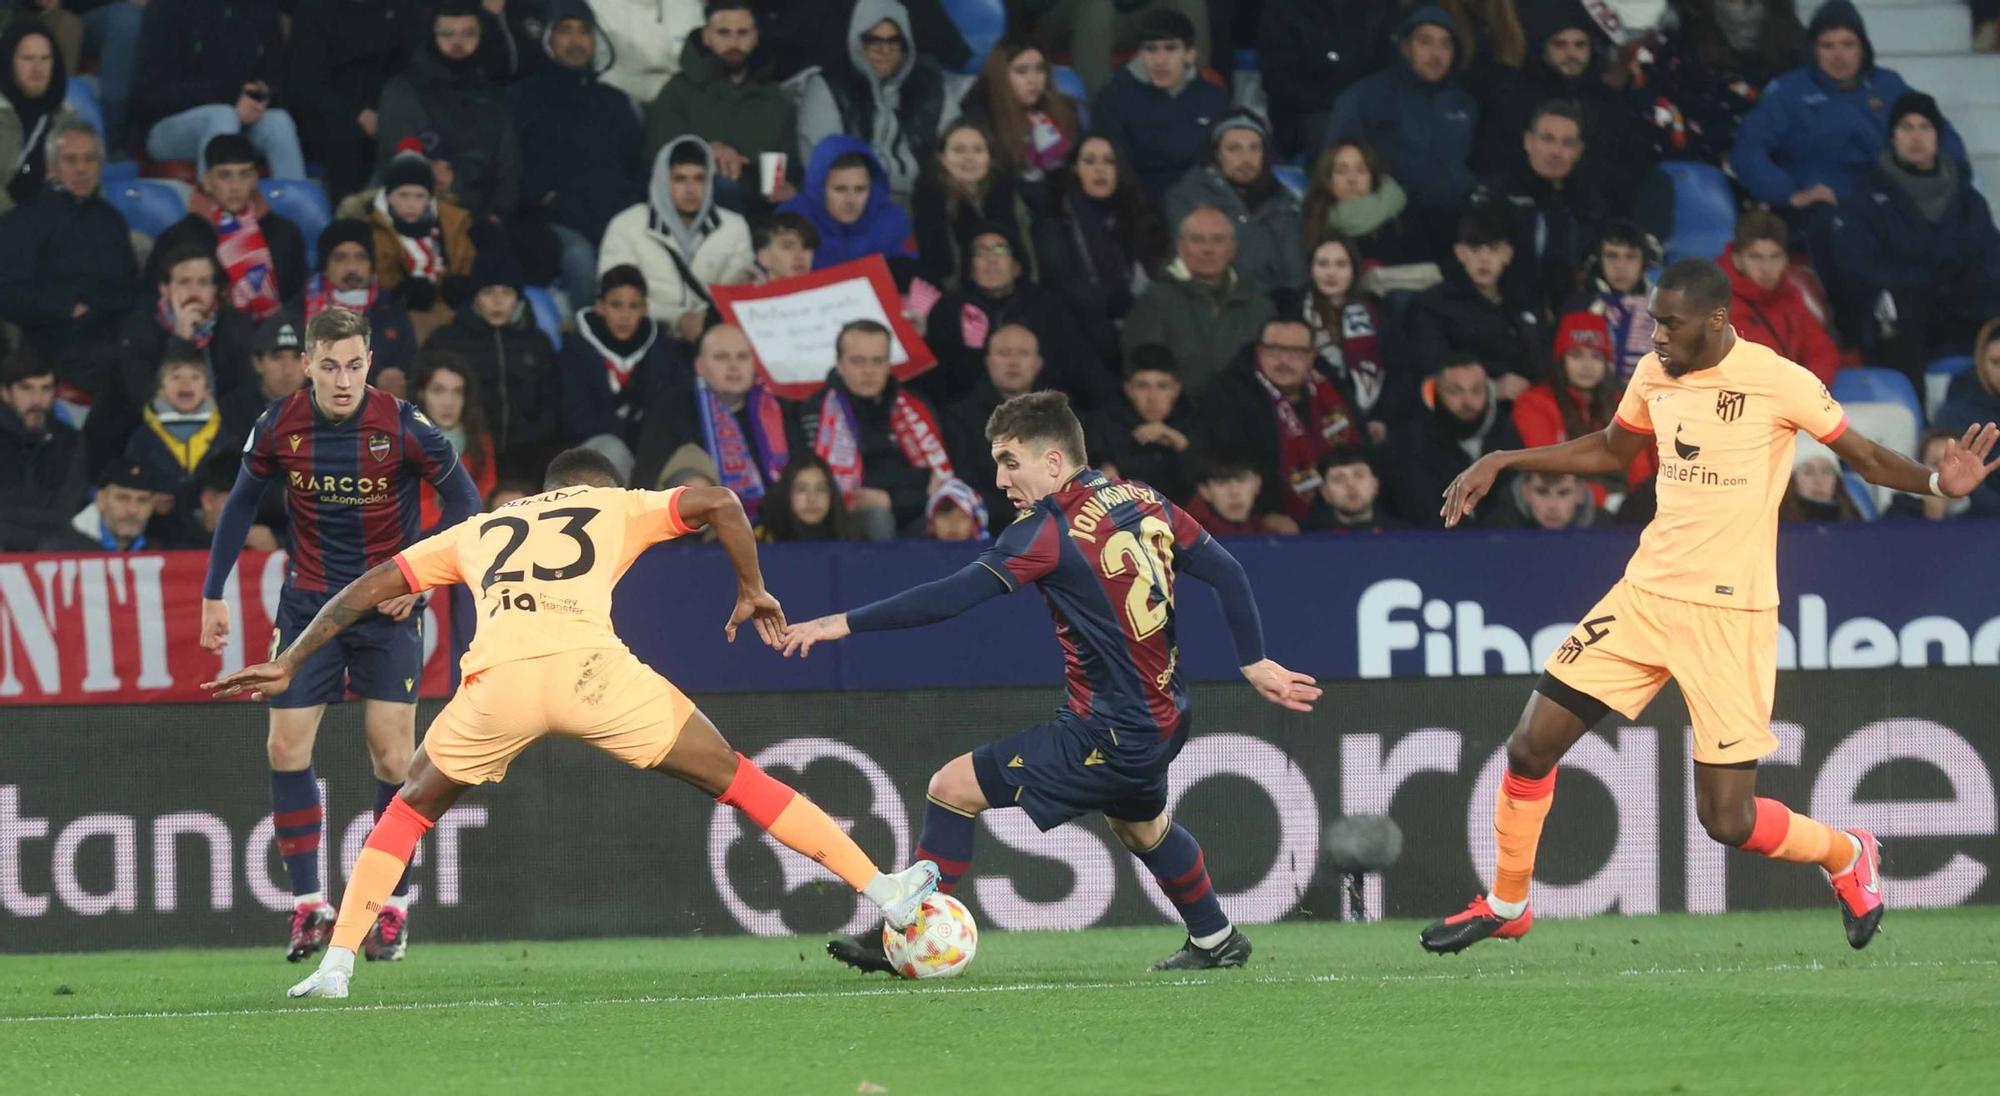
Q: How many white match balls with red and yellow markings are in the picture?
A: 1